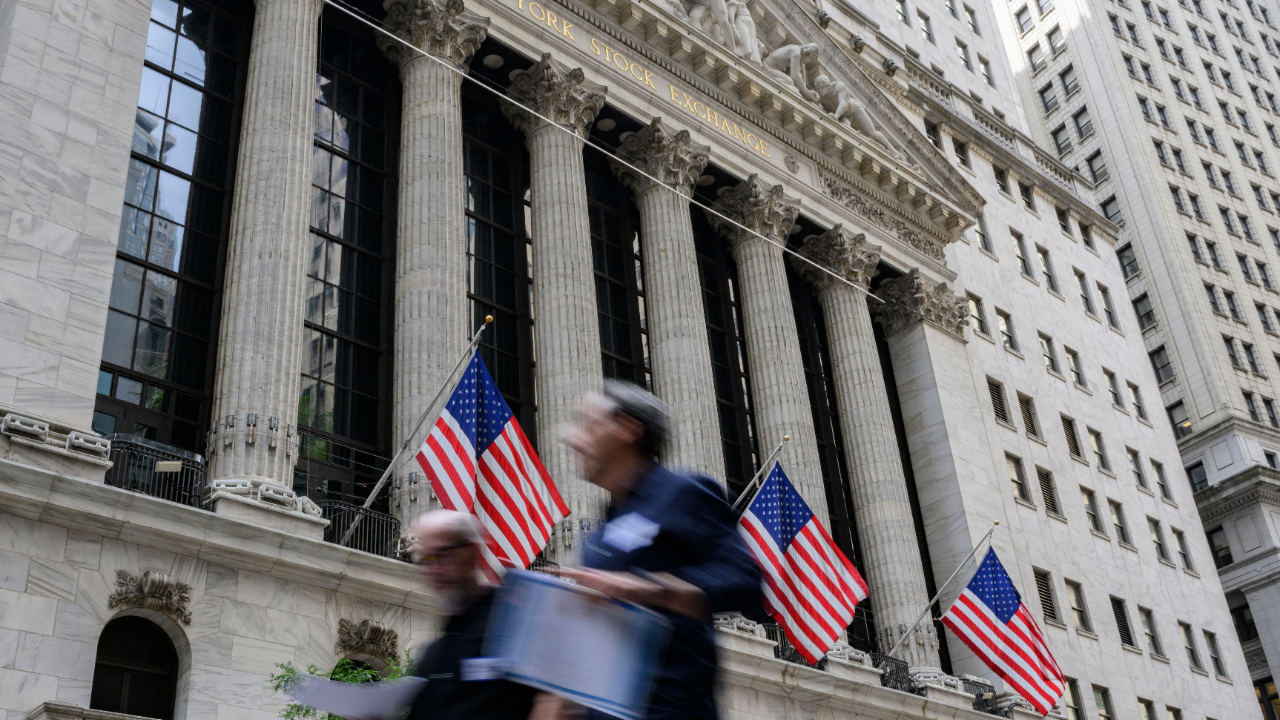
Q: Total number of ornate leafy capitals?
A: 6